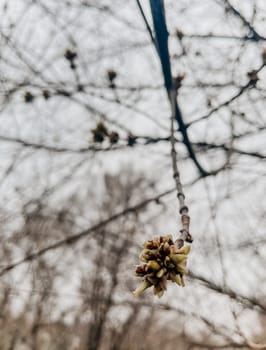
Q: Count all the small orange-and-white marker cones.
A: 0